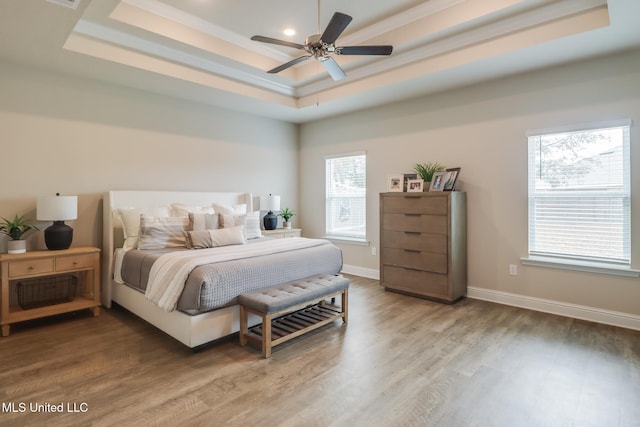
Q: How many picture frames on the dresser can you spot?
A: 5